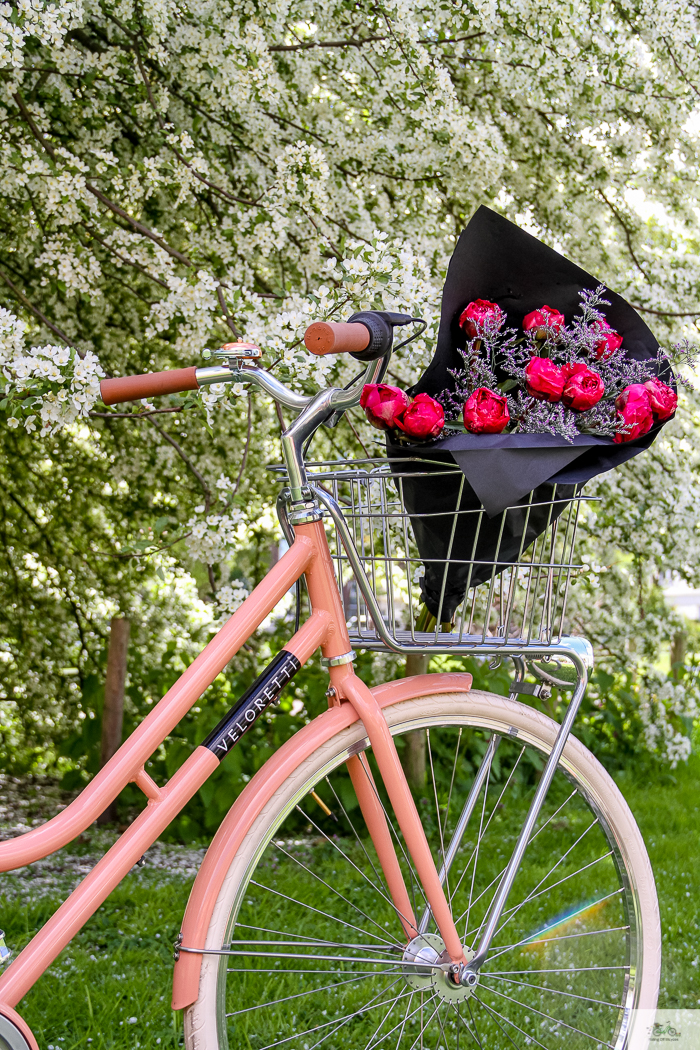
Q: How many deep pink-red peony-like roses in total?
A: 10